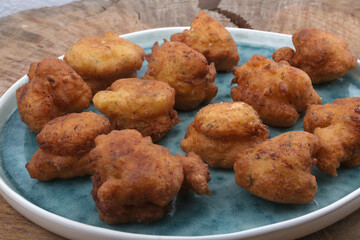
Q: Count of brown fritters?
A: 12